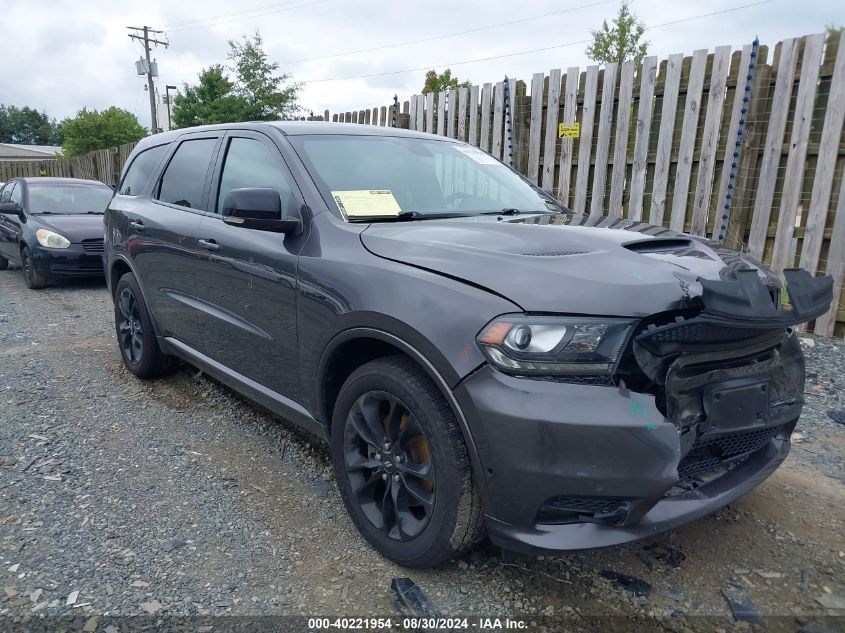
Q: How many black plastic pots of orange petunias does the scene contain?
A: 0